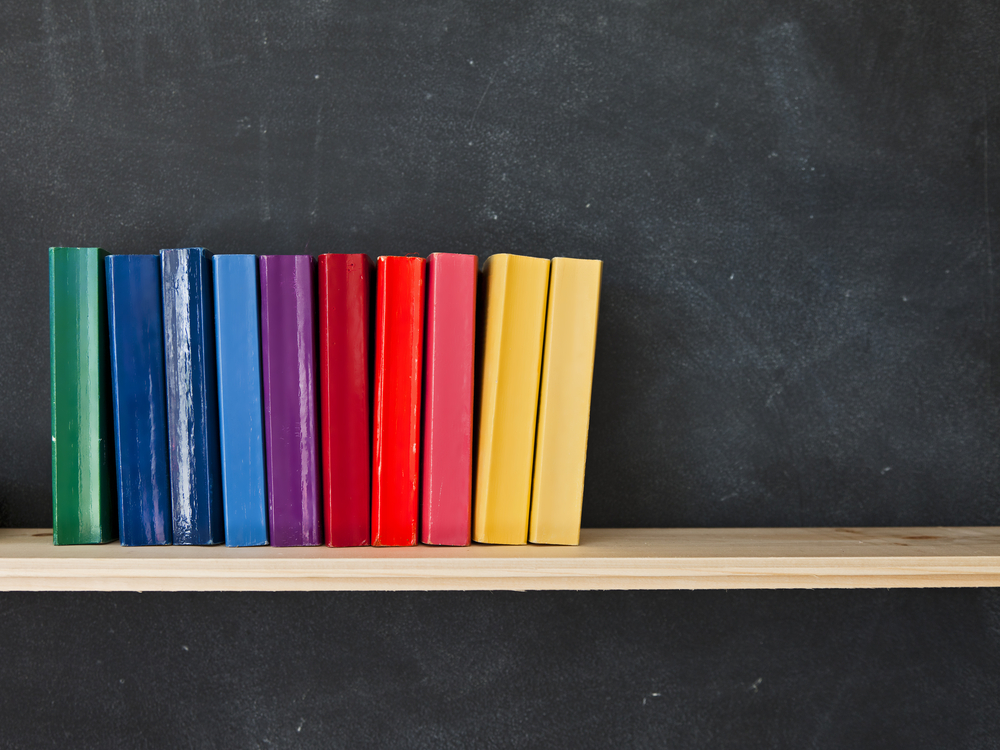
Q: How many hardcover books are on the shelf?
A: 10